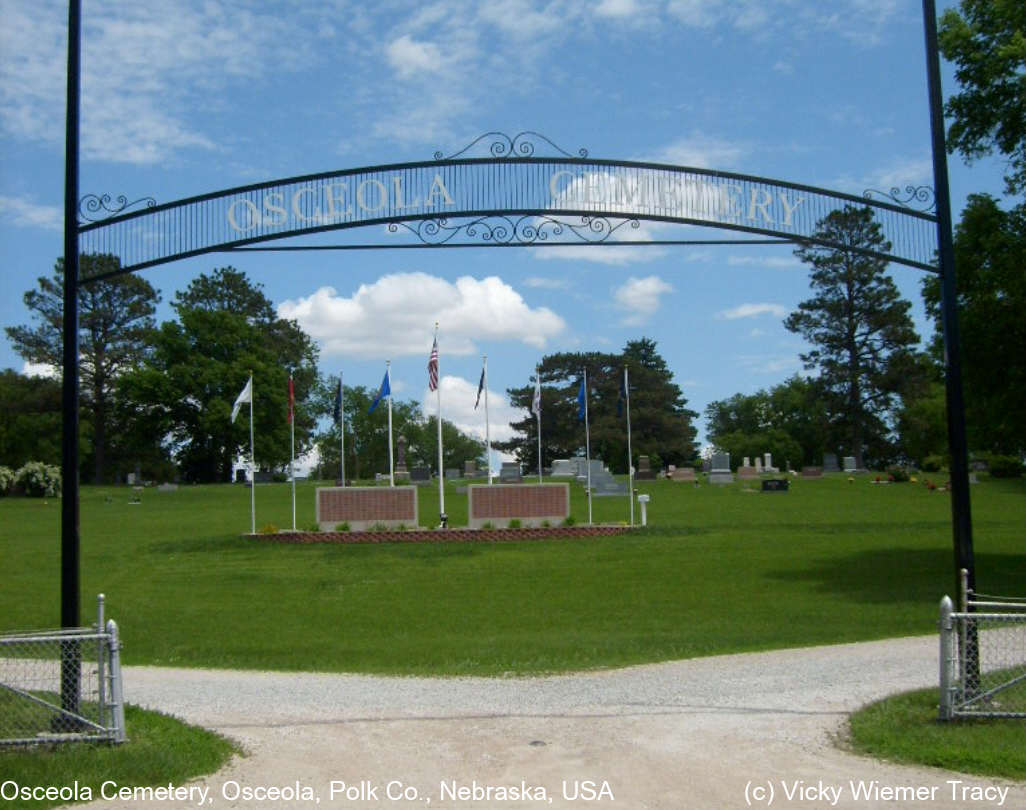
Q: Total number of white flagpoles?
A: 9